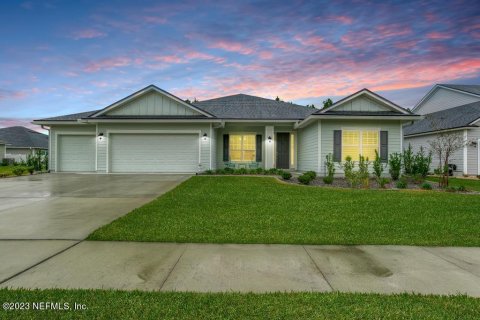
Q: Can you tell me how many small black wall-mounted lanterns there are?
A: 3